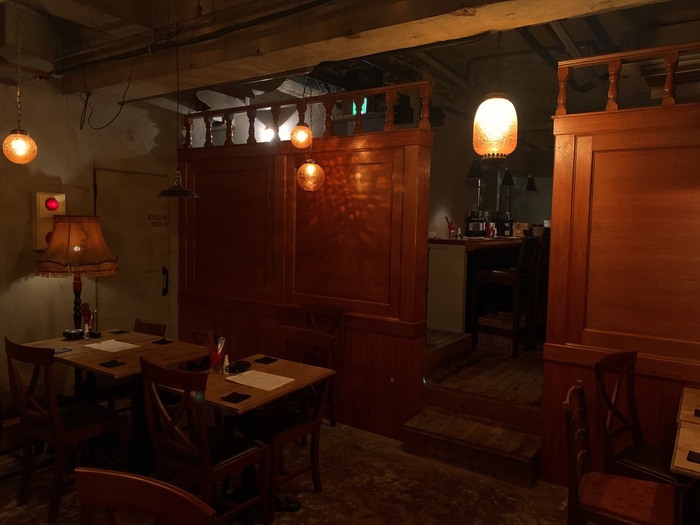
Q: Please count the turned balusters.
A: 13